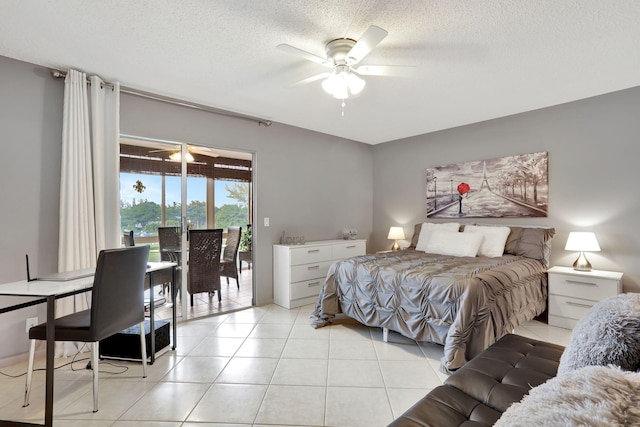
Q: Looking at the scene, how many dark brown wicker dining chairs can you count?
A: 4